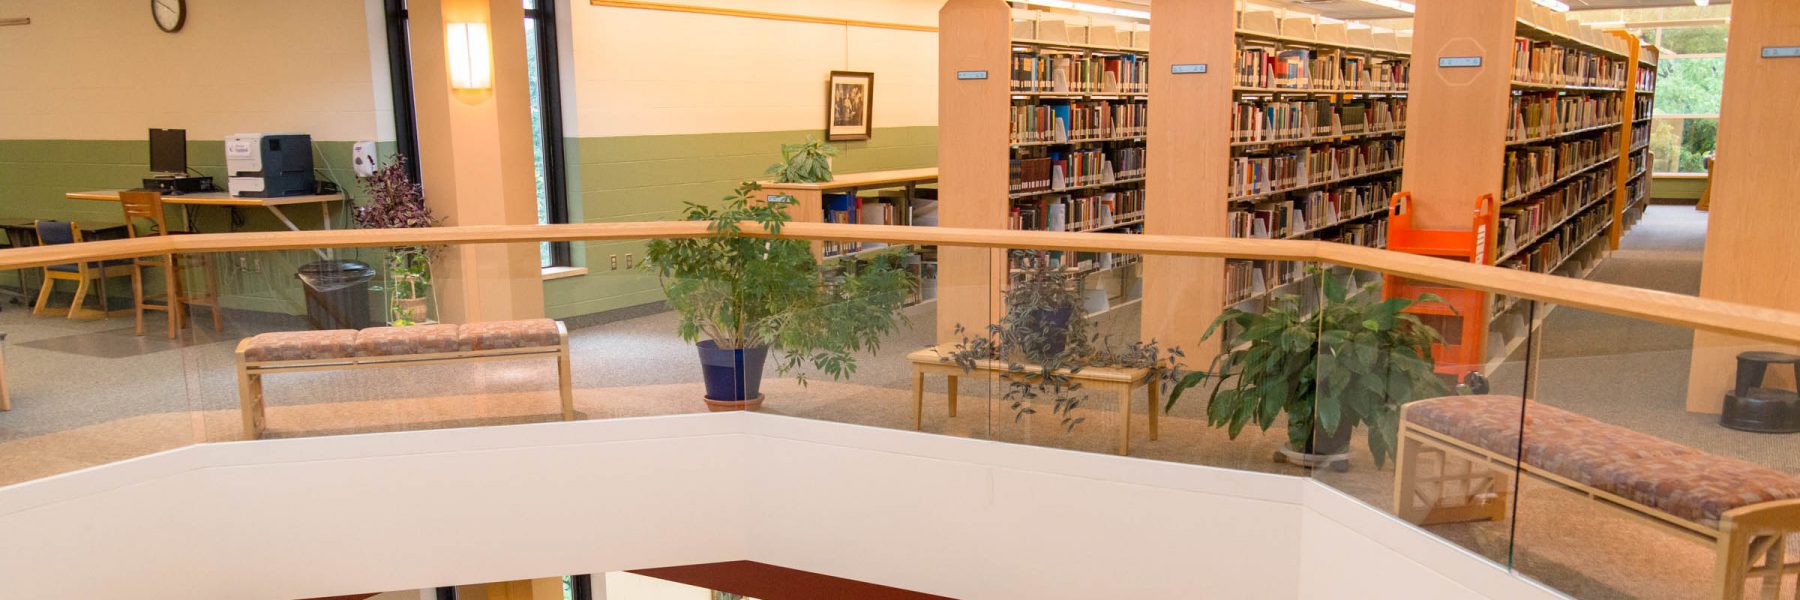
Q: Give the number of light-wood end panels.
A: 4